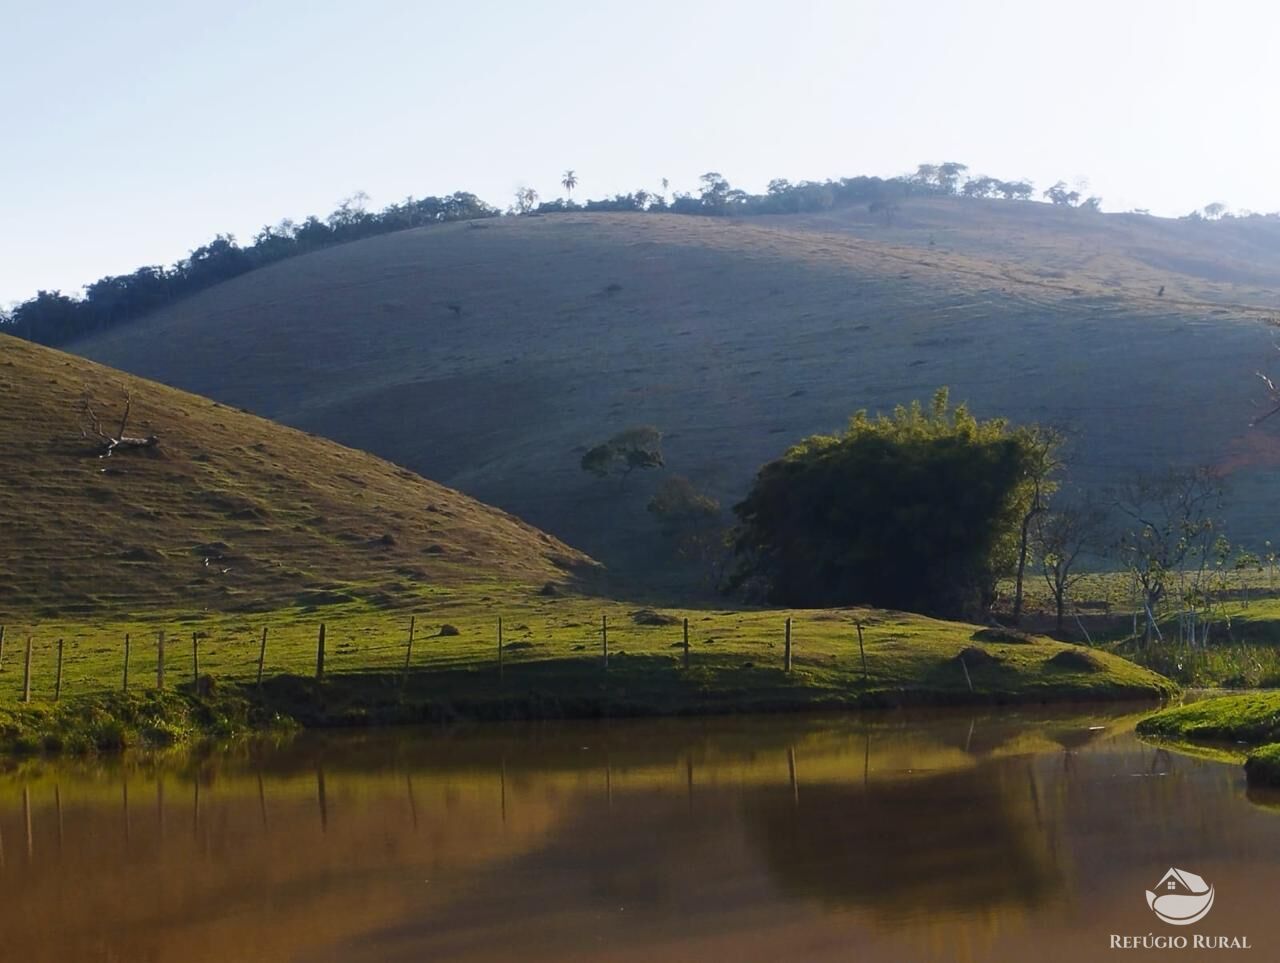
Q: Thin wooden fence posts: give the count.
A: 15